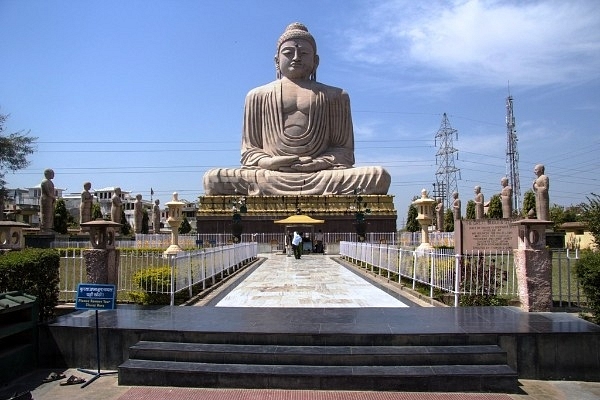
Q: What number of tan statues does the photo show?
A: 11